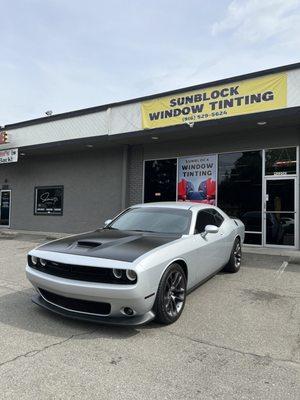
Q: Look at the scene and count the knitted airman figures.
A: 0